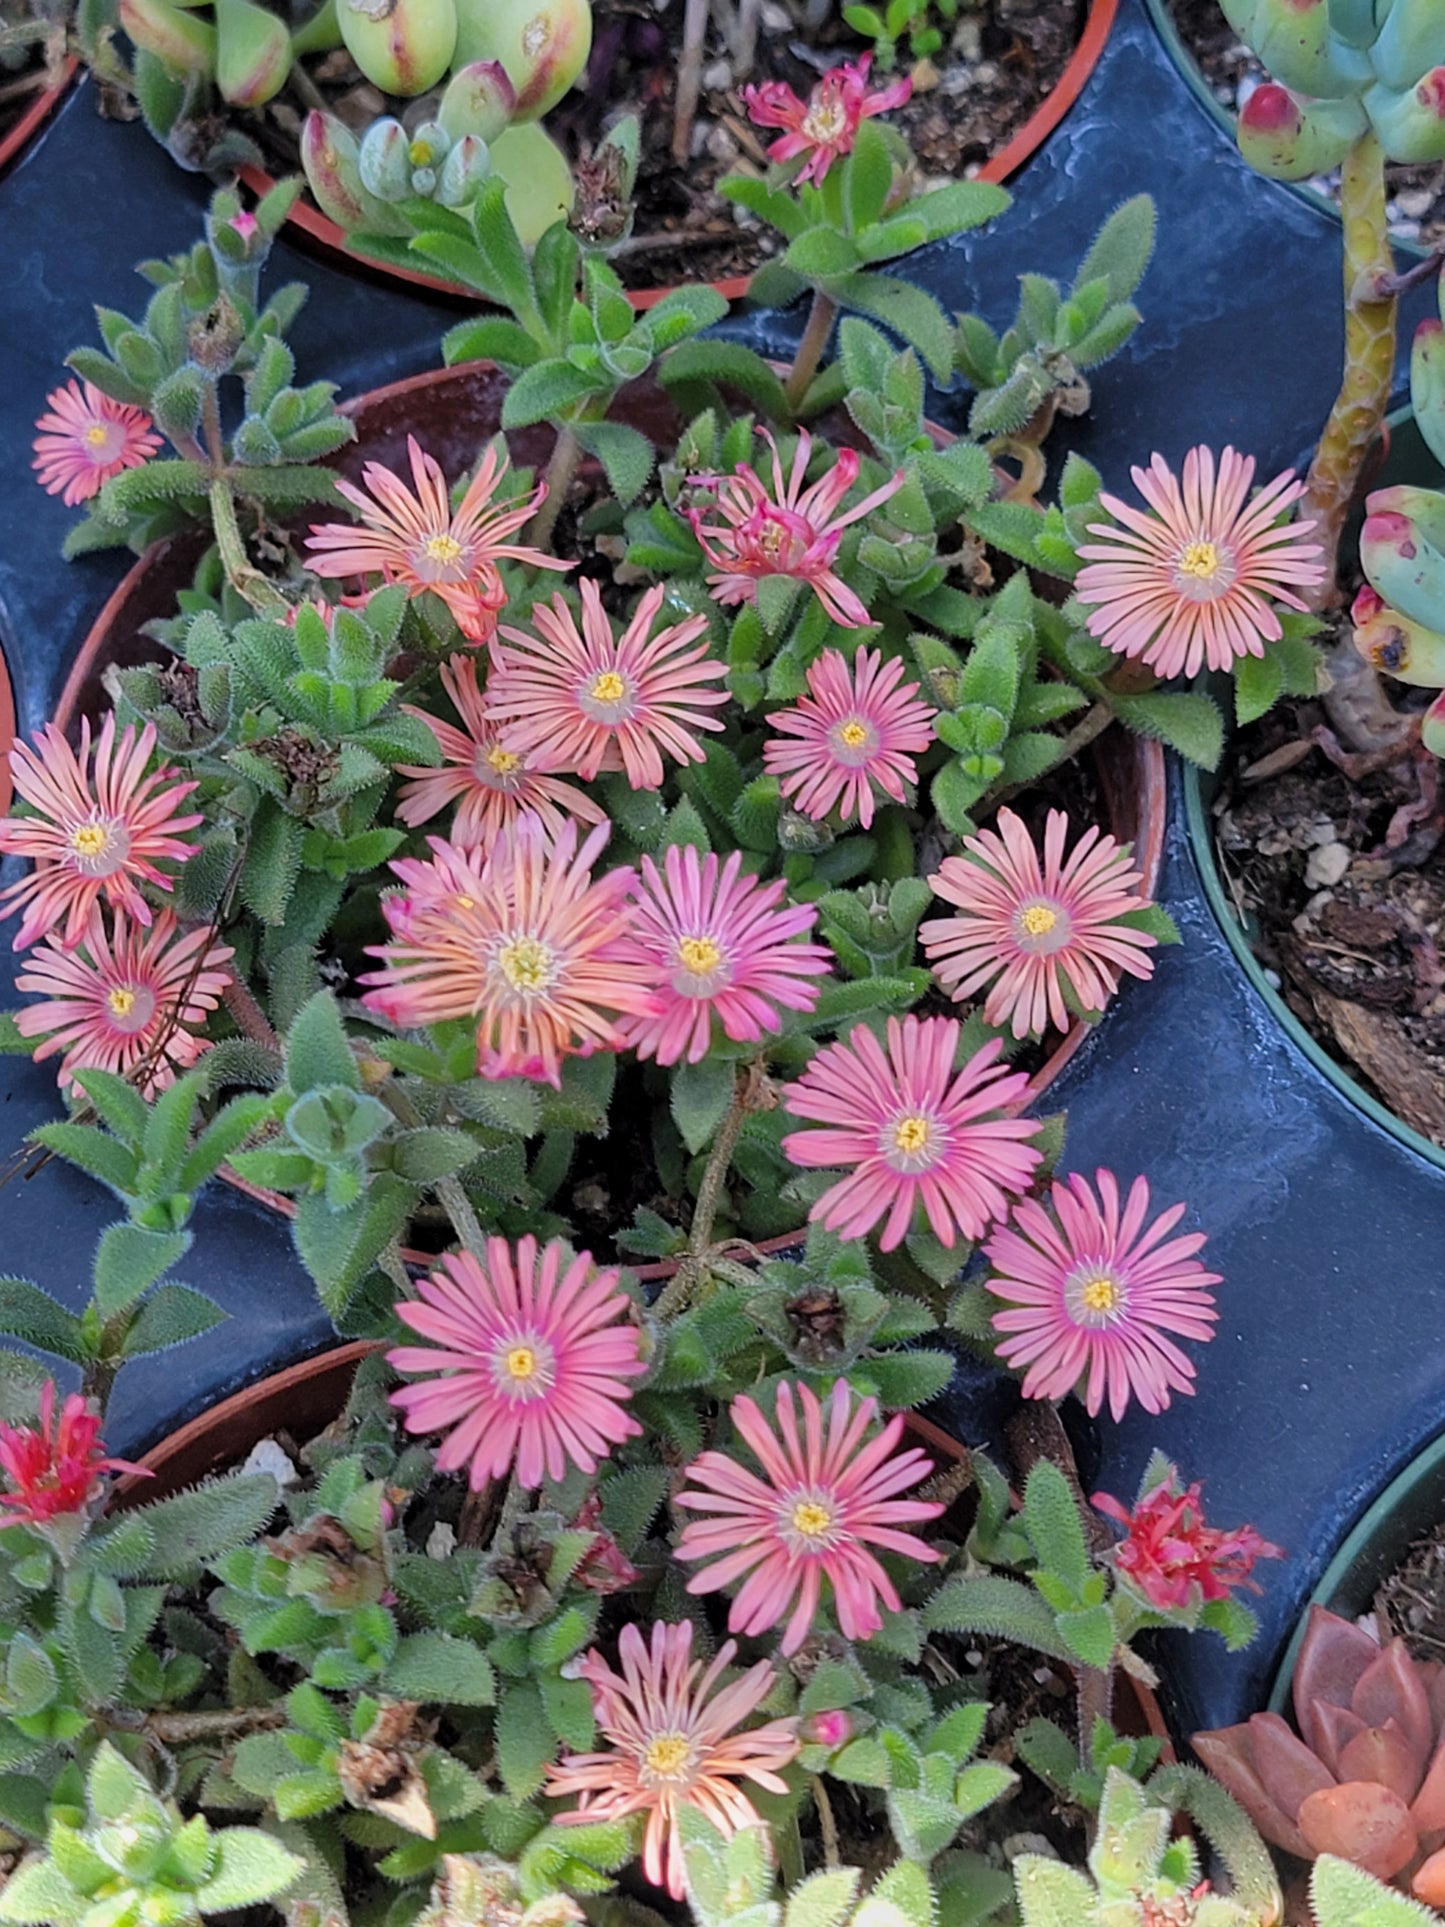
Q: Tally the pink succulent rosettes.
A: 1